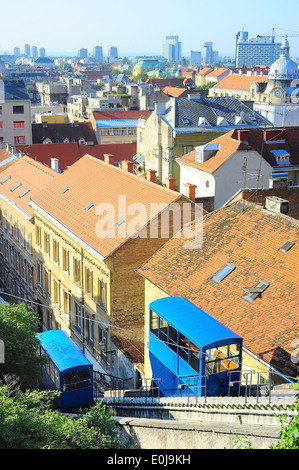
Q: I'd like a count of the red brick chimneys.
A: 5